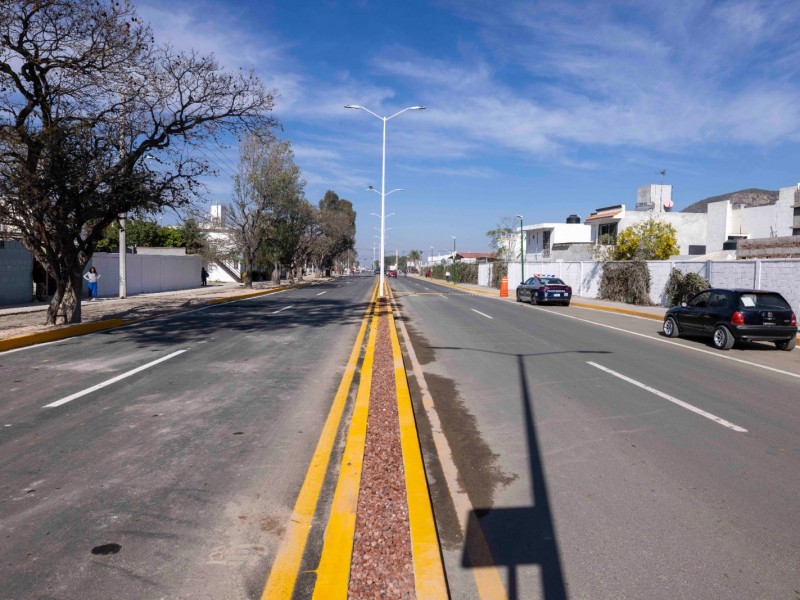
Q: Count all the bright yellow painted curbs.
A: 4